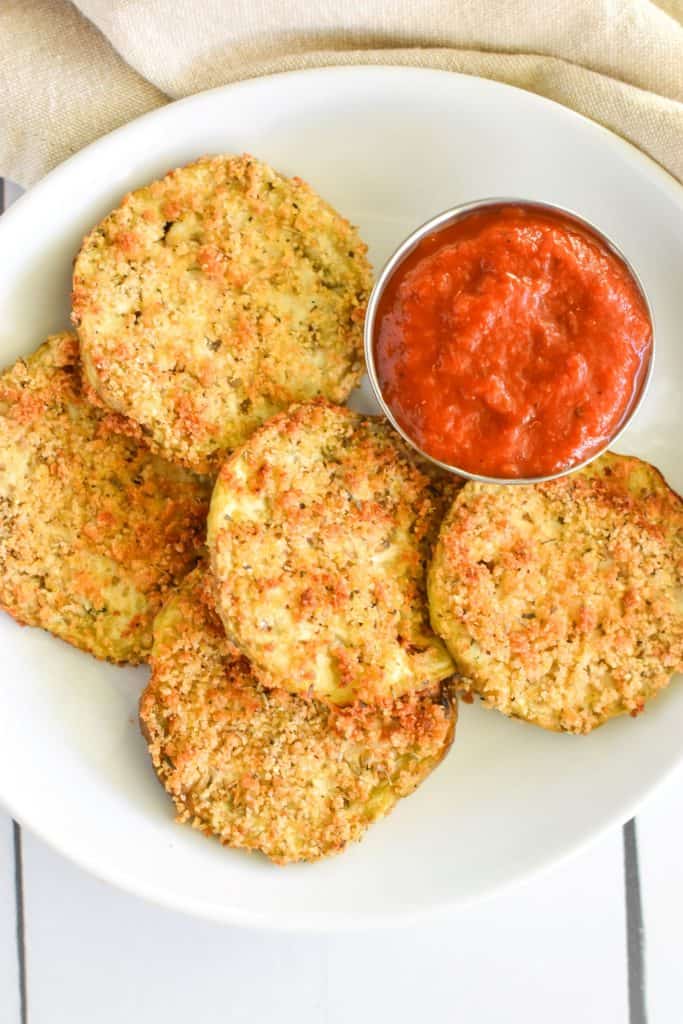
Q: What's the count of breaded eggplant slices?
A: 5